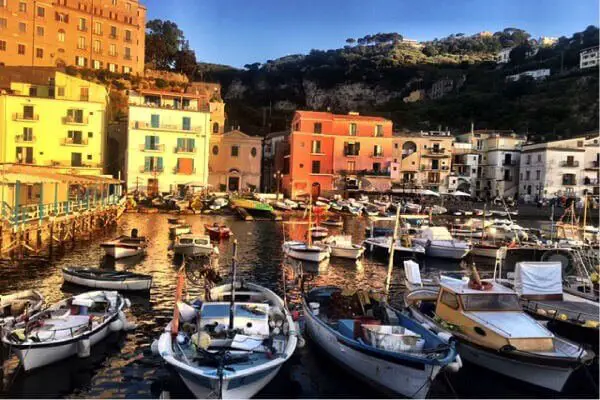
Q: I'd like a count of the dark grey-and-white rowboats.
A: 1